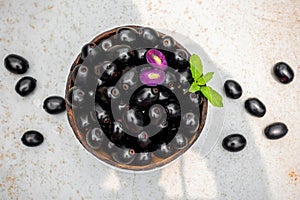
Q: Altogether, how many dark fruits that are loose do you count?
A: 9